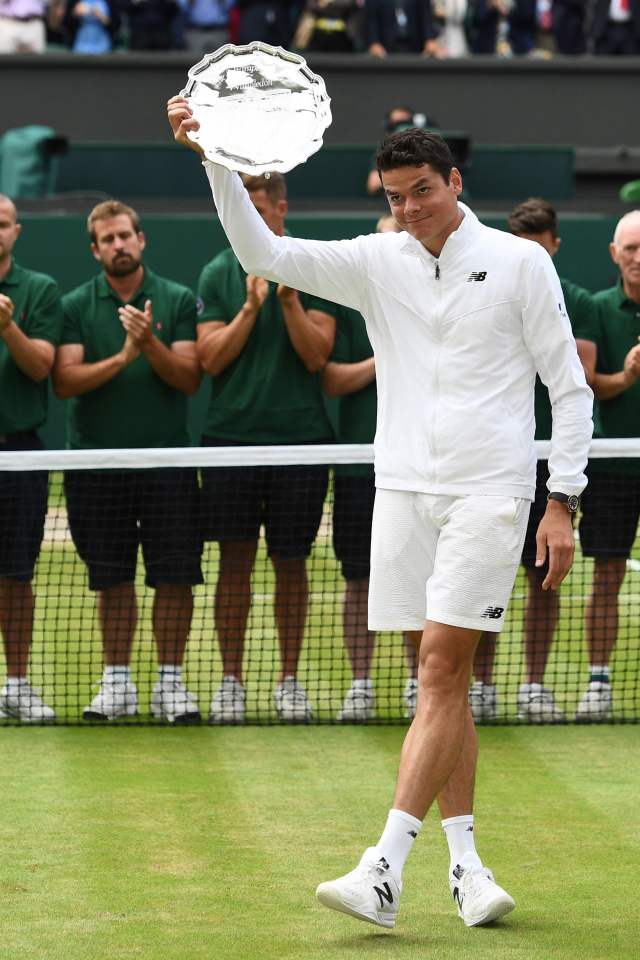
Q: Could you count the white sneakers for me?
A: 12